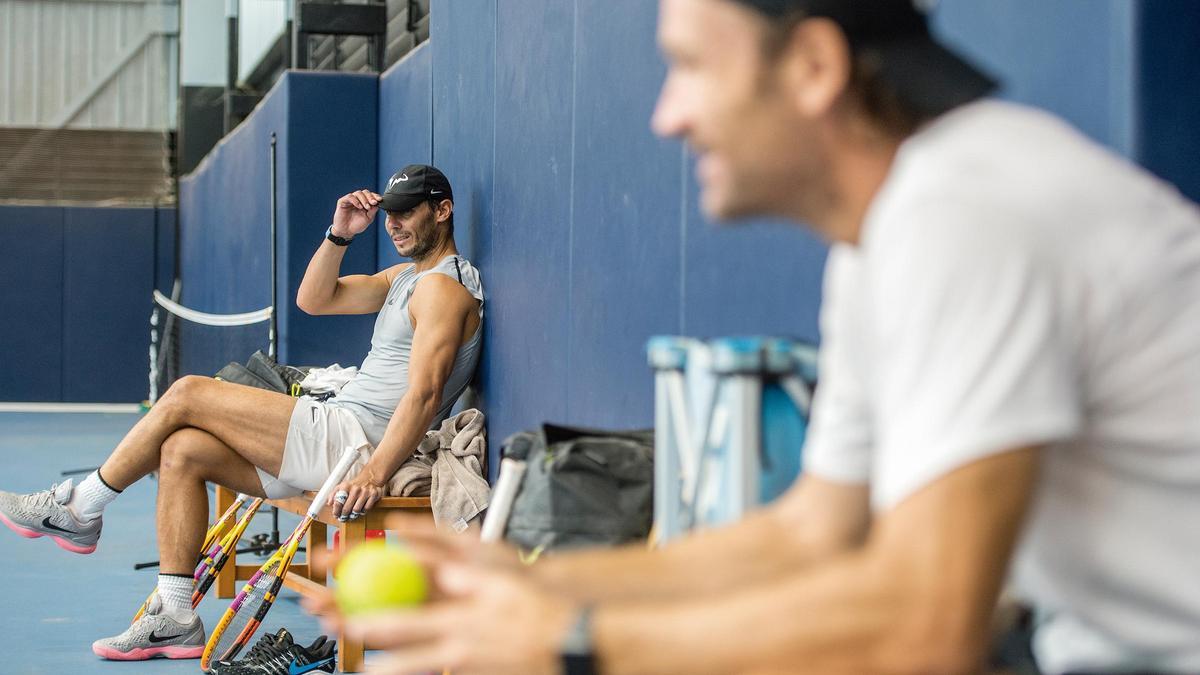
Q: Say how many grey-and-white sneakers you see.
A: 2